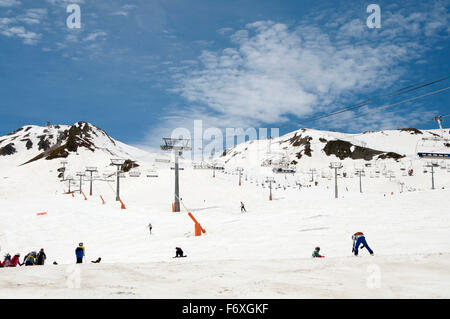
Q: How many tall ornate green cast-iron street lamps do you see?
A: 0